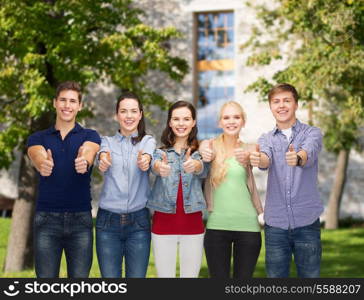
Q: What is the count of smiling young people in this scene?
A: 5